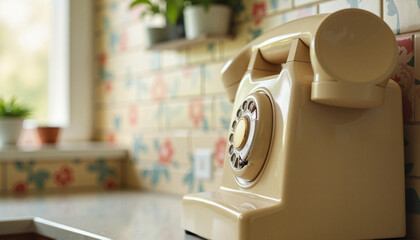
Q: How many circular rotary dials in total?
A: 1